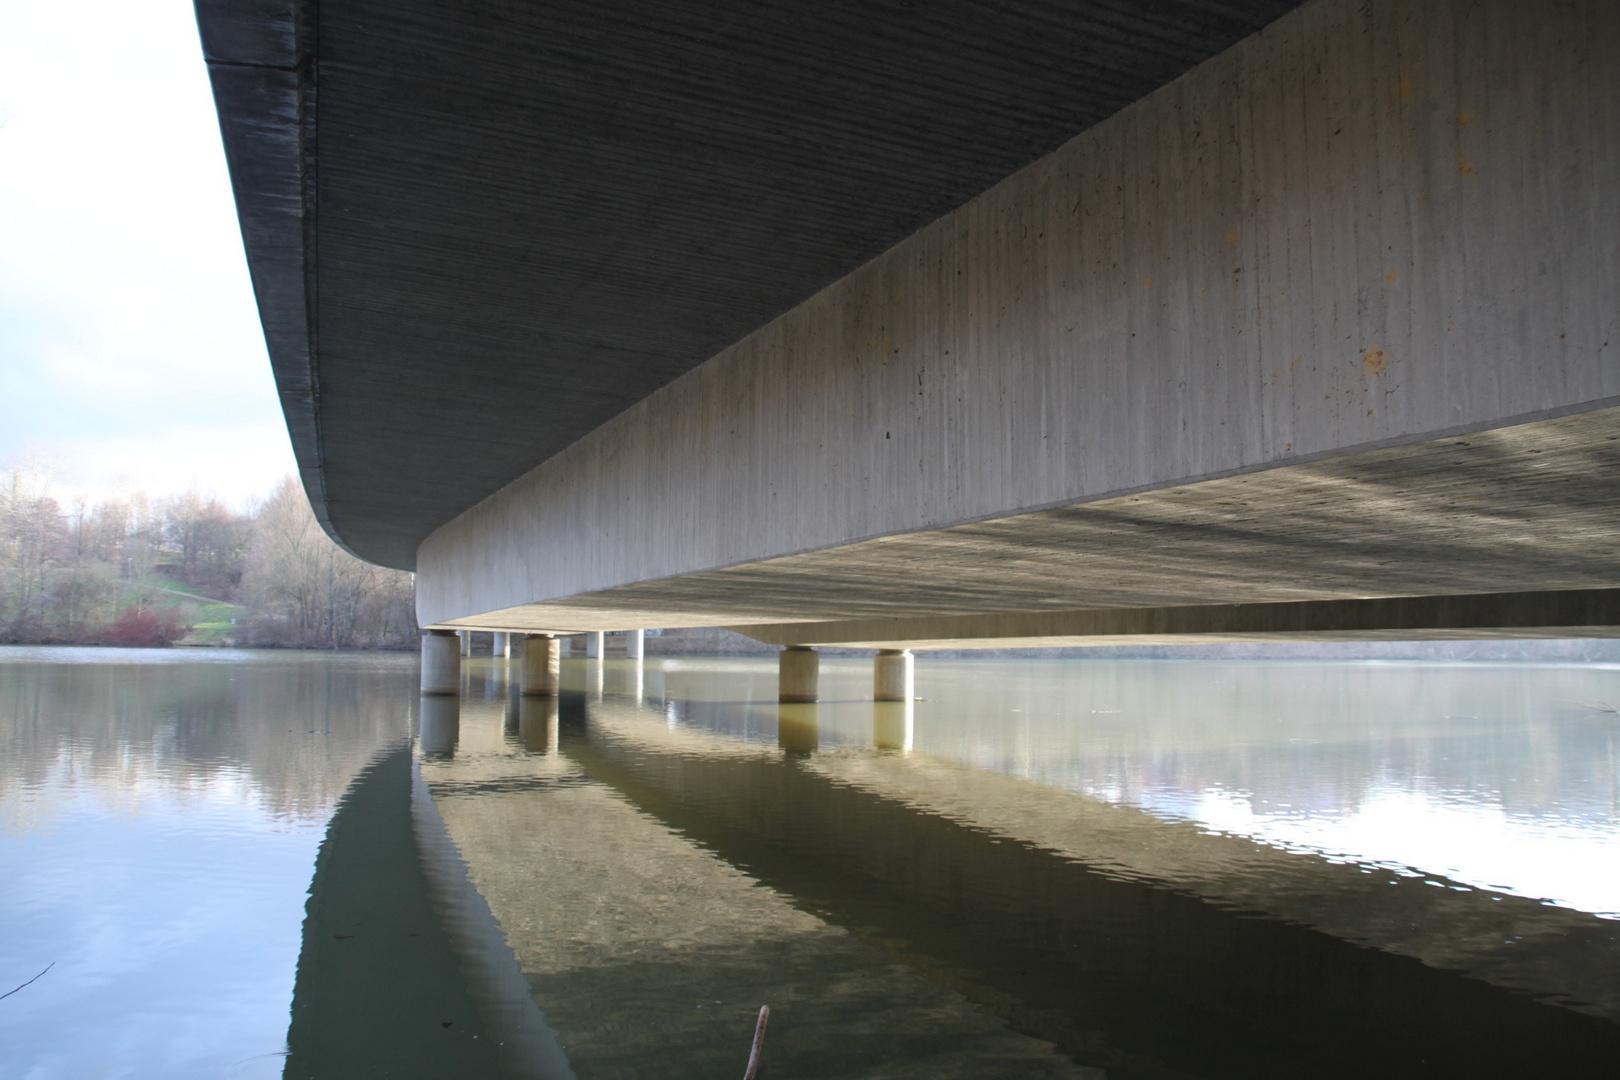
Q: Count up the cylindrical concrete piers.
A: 8